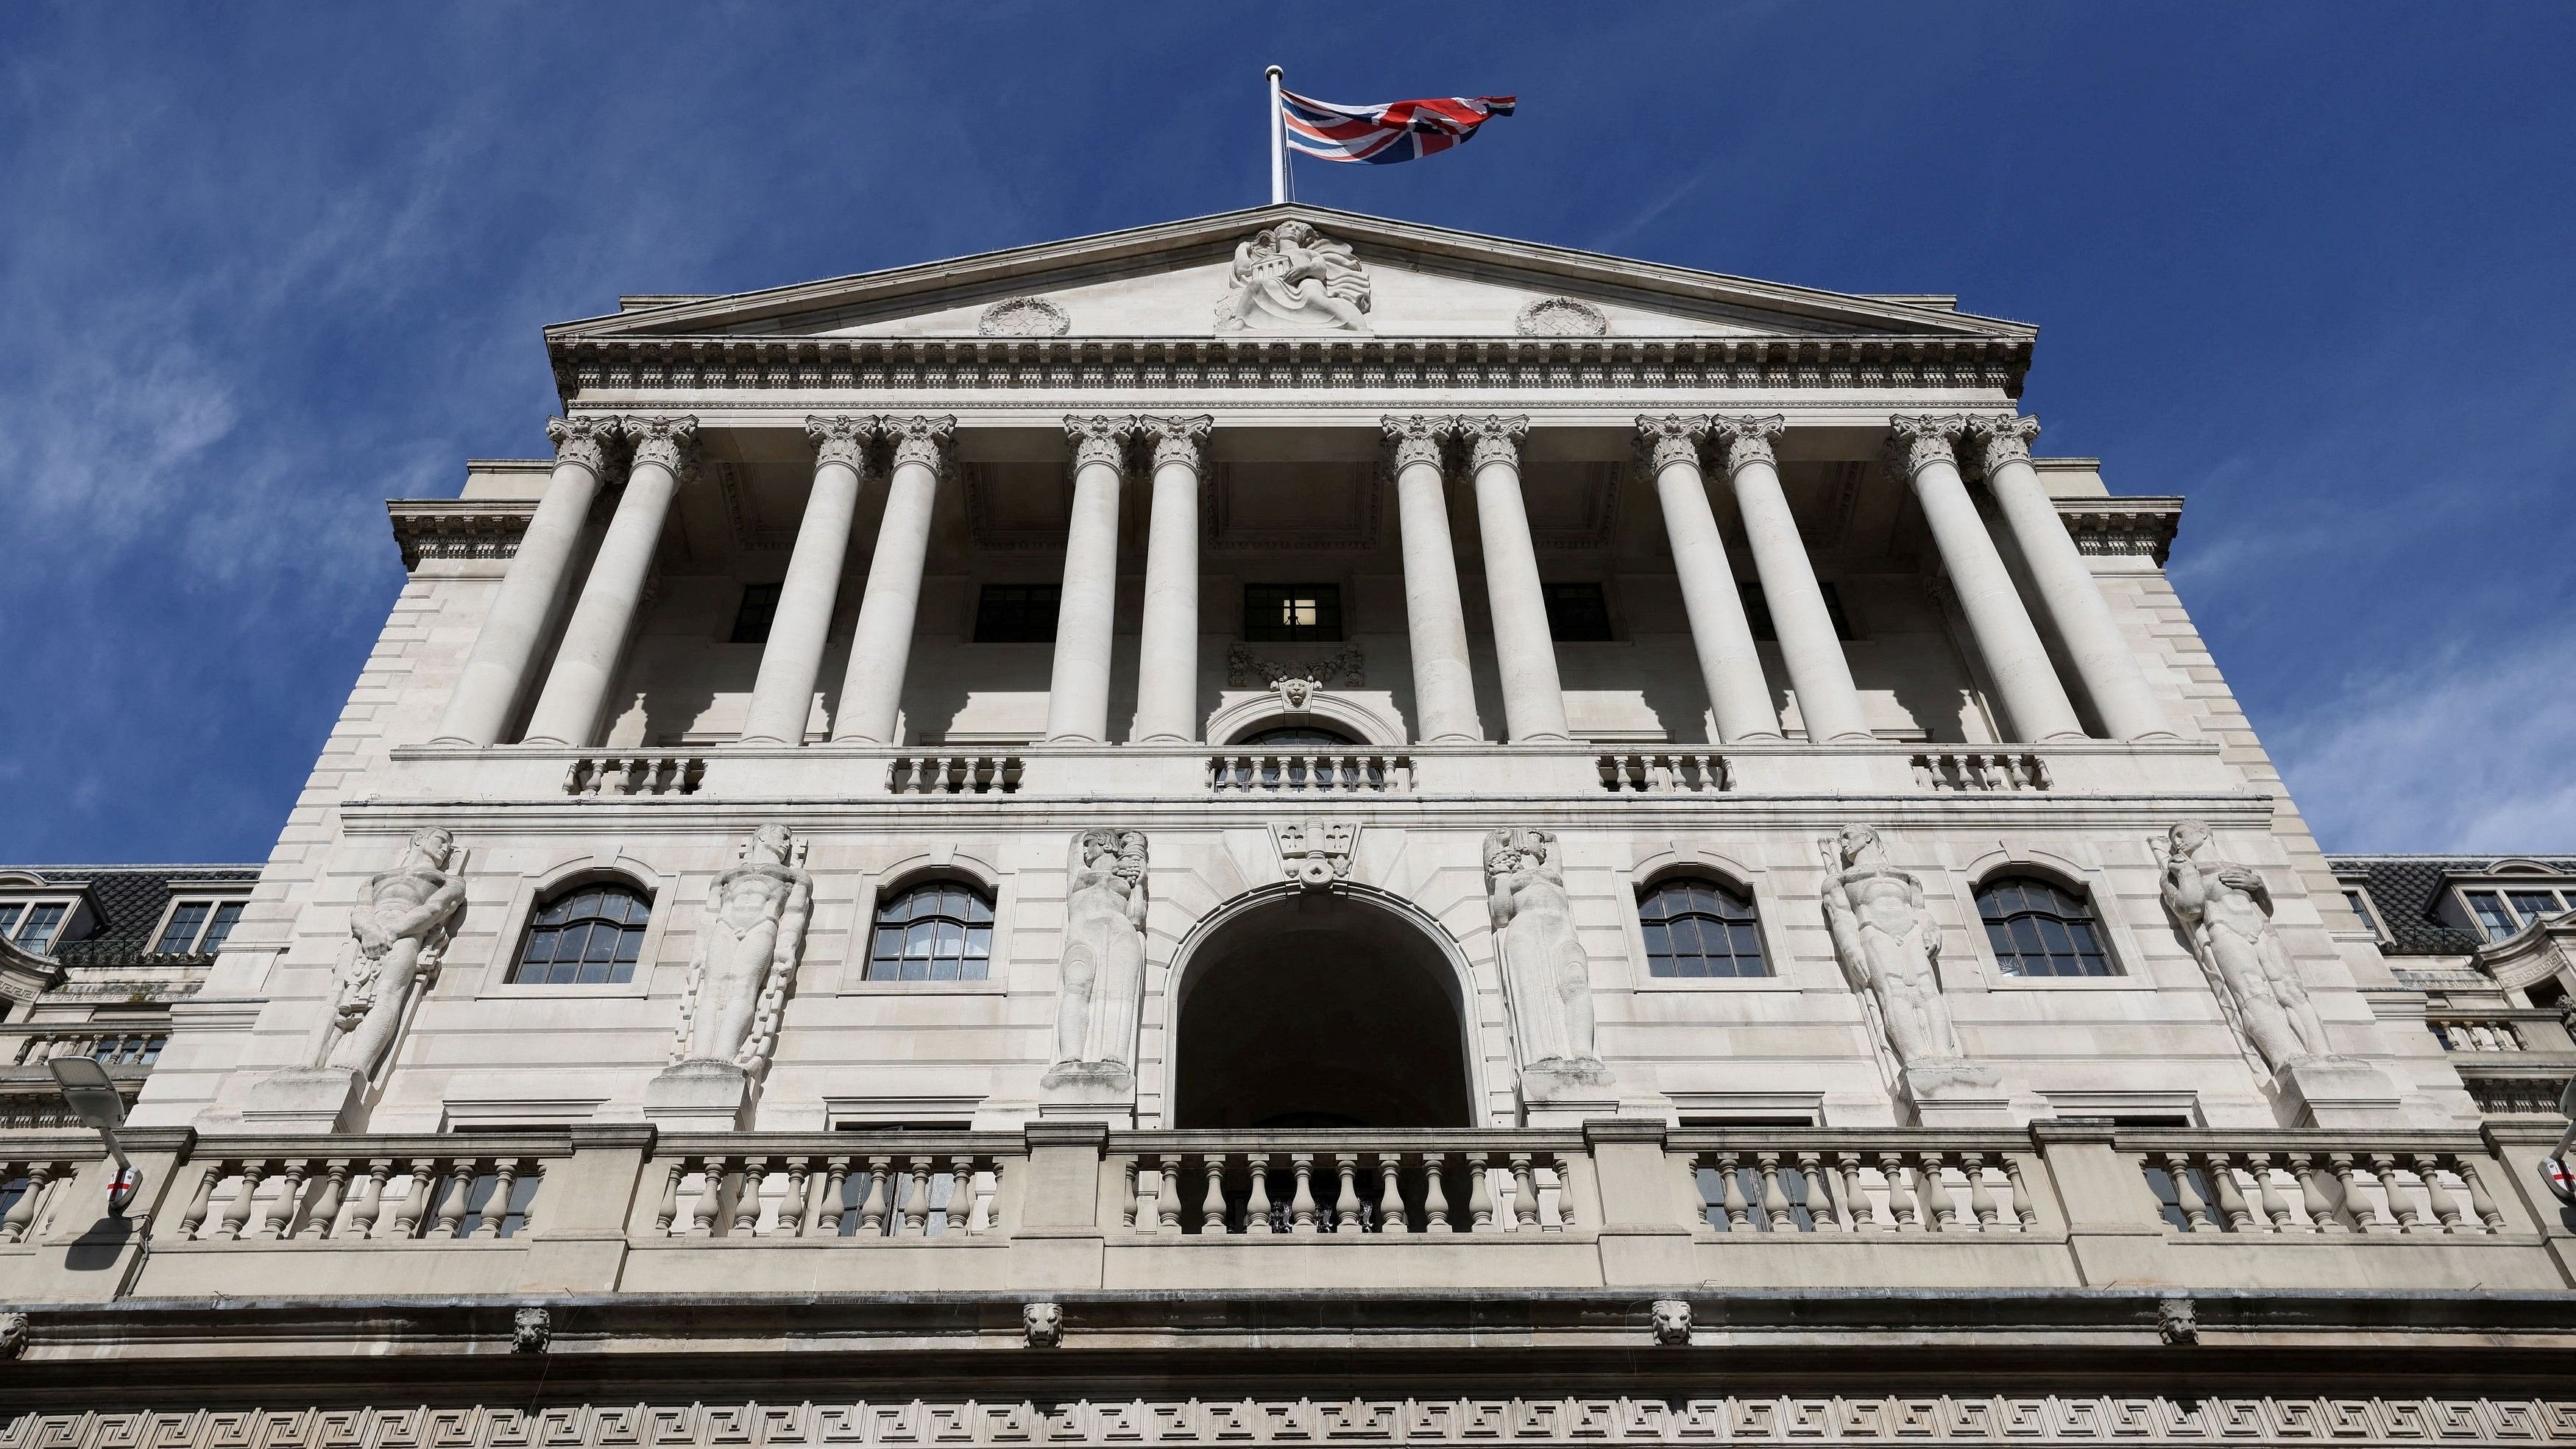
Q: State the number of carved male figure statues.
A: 4